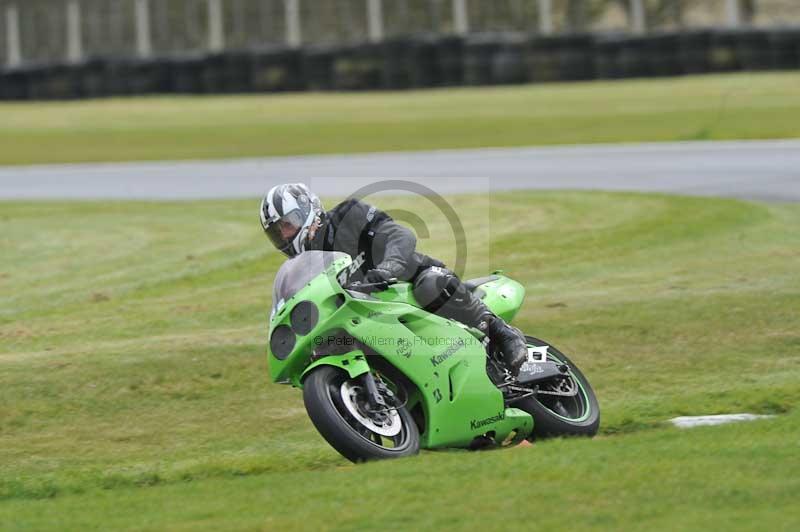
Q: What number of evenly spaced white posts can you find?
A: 10